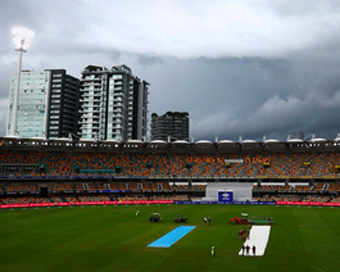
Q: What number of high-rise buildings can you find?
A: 3